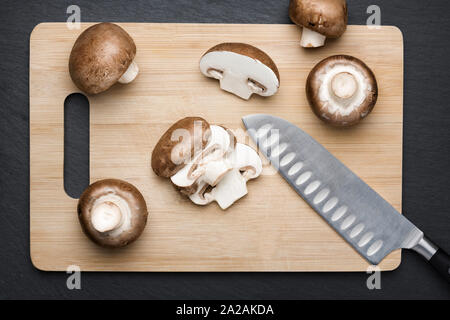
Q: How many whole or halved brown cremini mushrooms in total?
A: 5